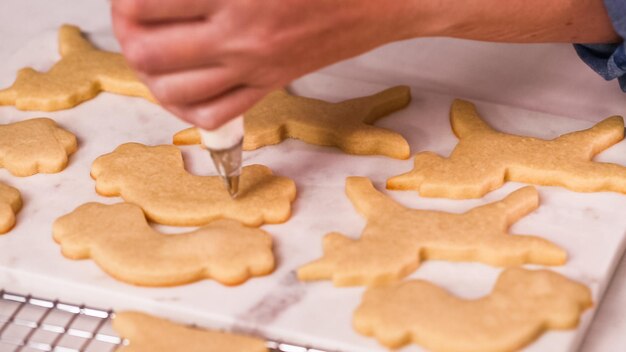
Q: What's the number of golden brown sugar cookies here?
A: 10